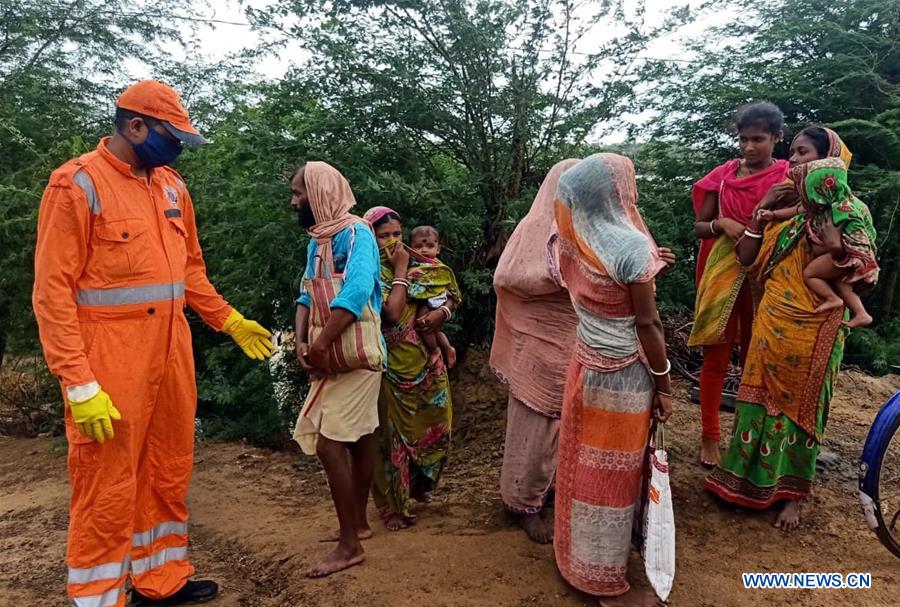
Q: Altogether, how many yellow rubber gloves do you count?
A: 2